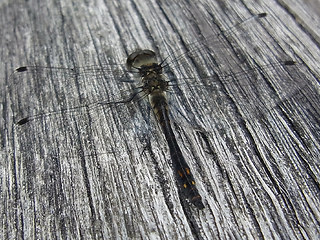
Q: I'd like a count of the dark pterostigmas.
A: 4